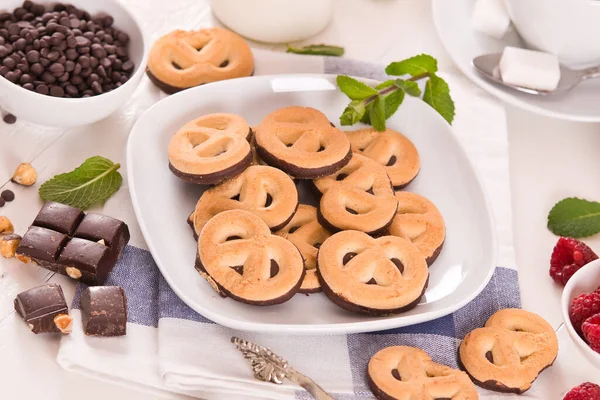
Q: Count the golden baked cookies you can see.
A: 12